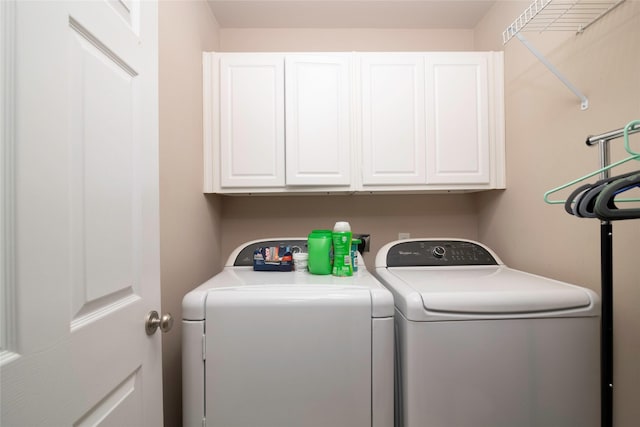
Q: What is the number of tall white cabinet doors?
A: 4